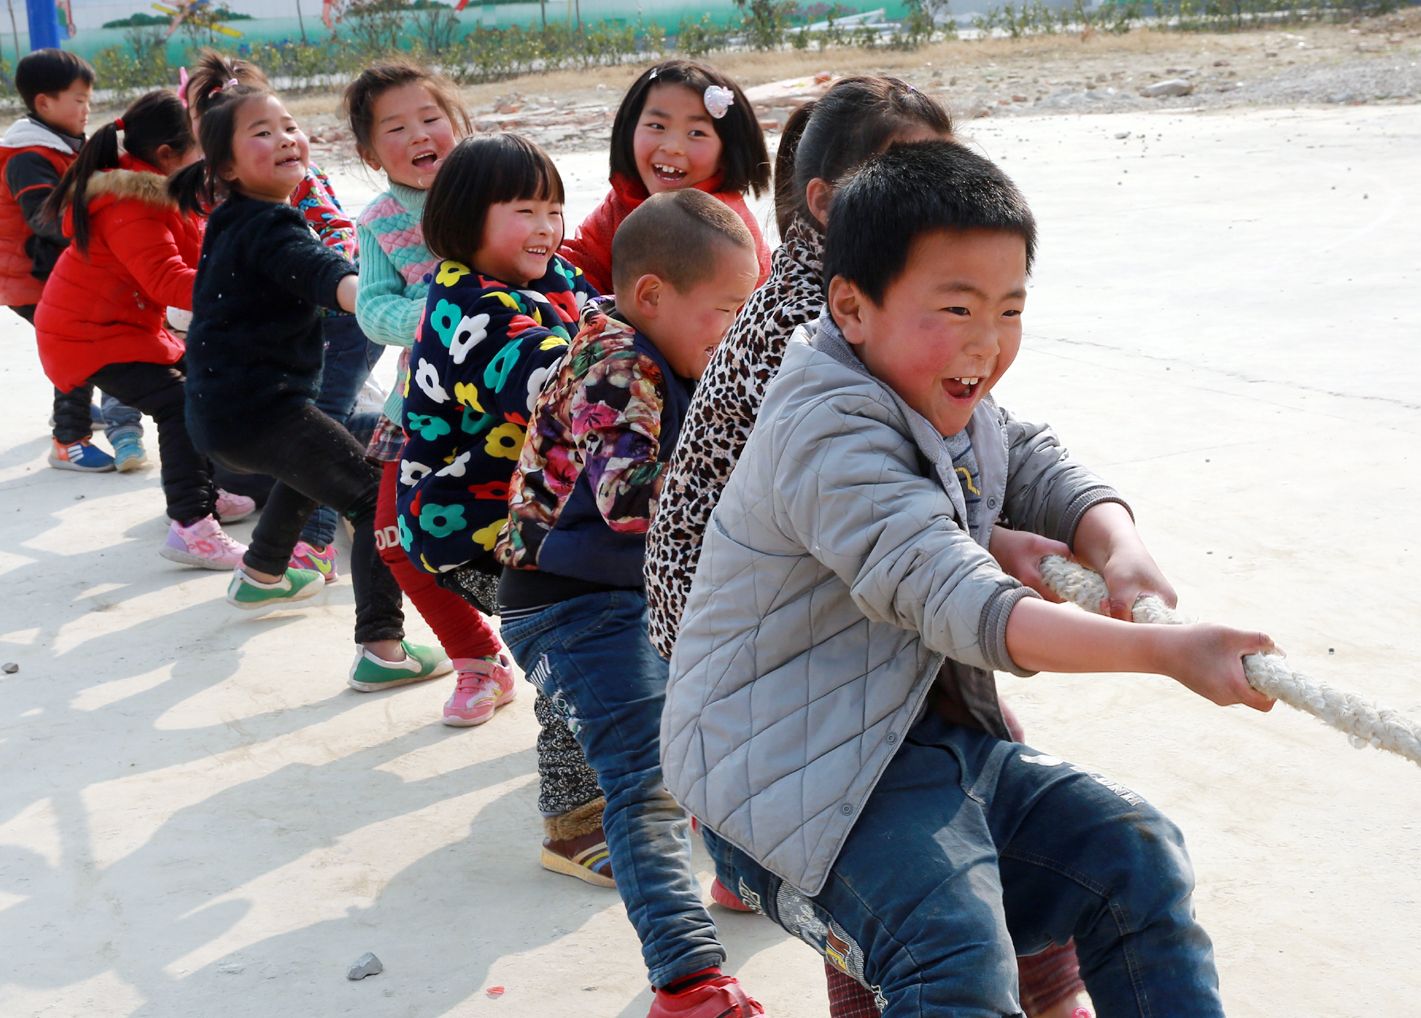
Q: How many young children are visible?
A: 10